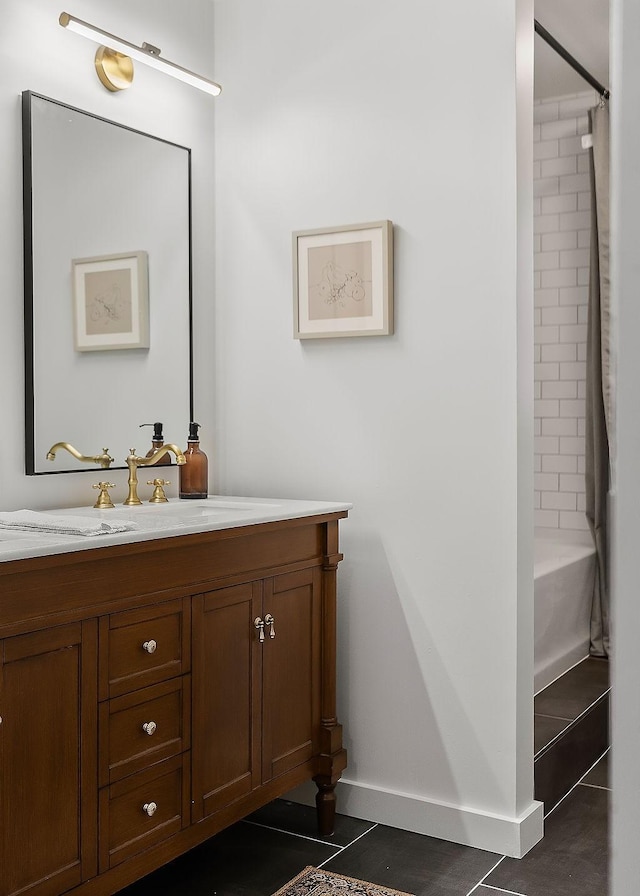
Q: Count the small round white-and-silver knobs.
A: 3